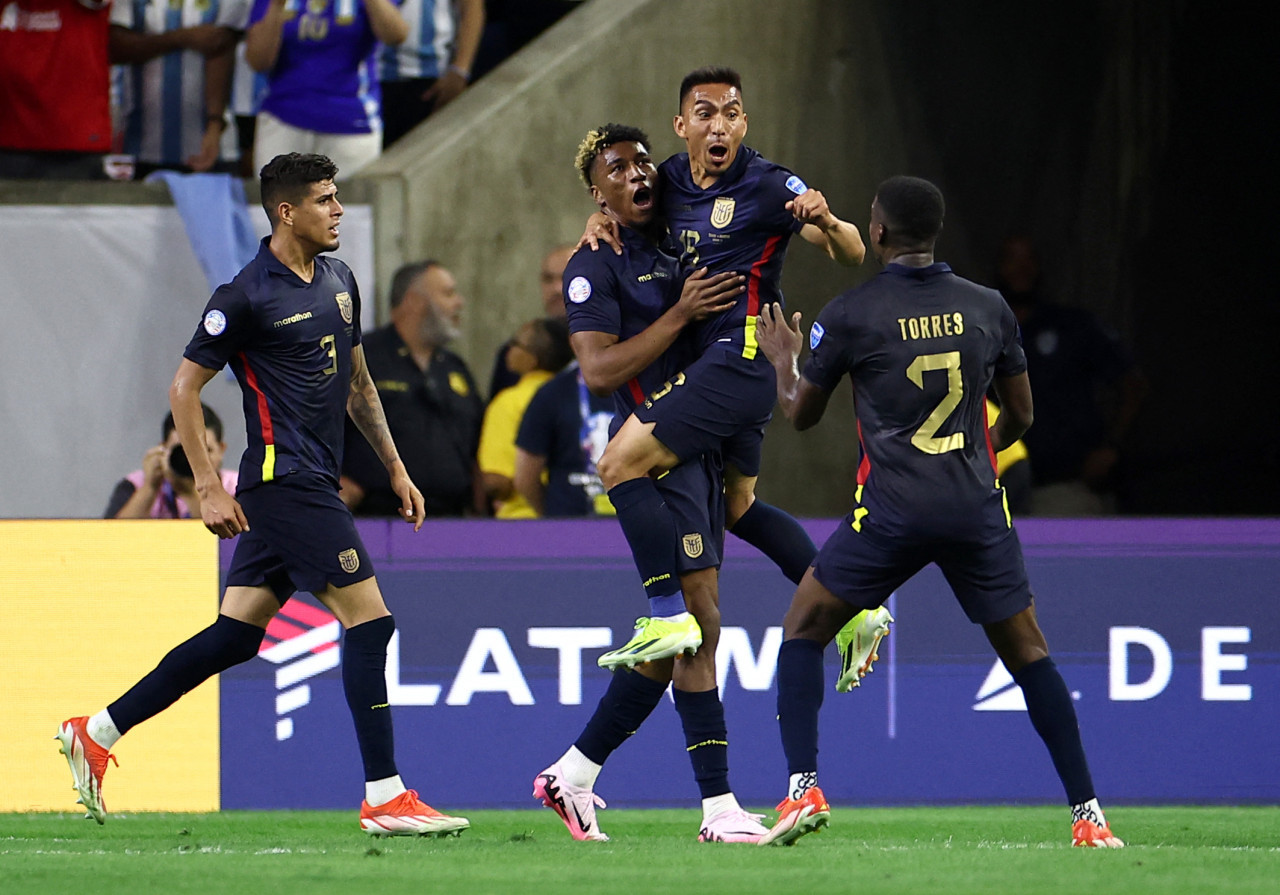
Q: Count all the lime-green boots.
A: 2